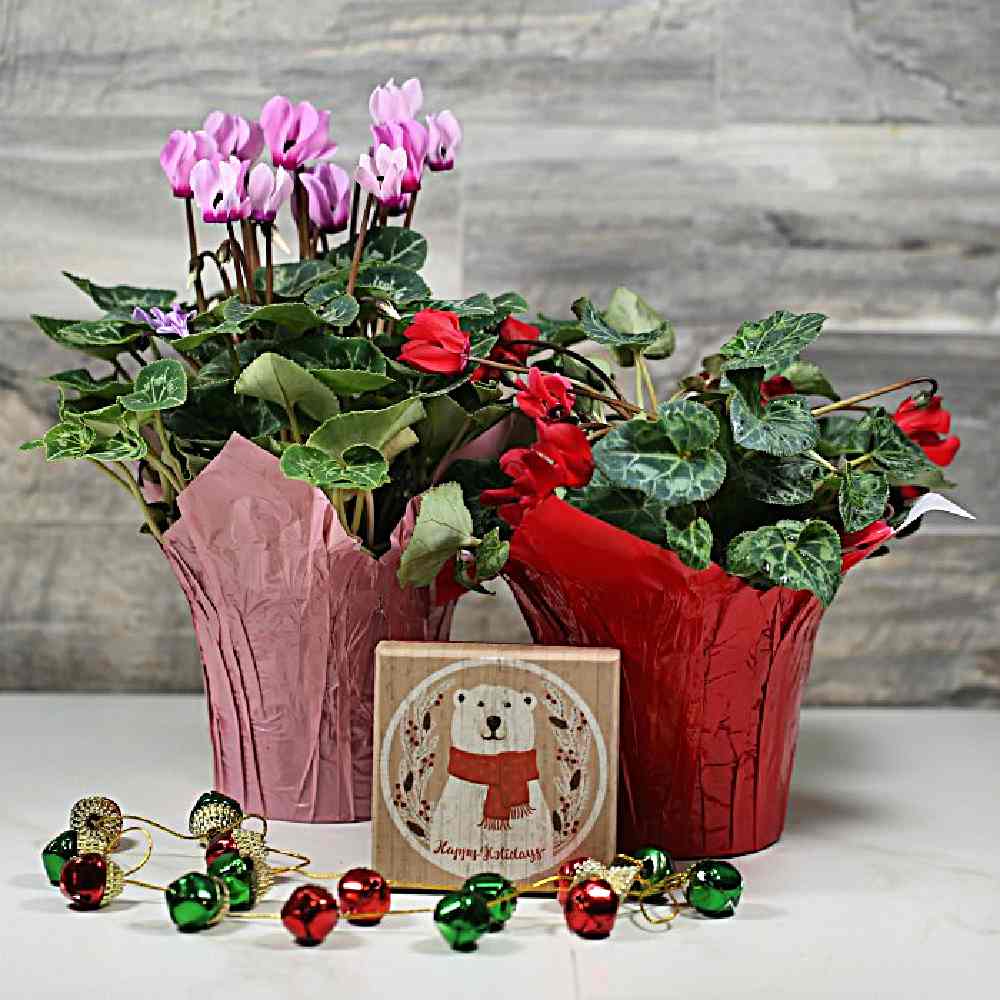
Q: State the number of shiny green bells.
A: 8